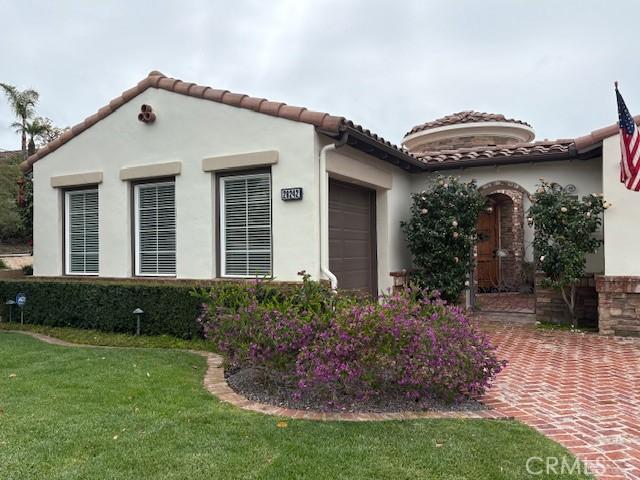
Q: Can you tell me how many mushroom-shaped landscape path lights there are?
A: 2